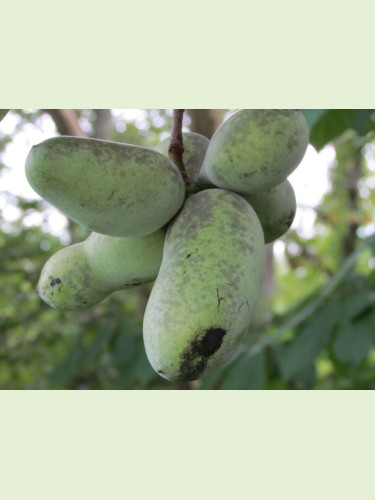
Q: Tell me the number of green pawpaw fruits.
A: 6